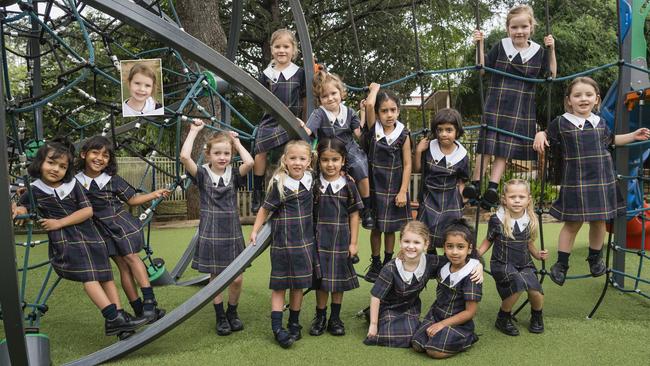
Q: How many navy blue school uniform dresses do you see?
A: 14